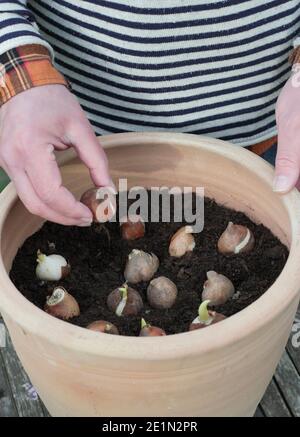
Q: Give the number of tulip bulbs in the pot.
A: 13